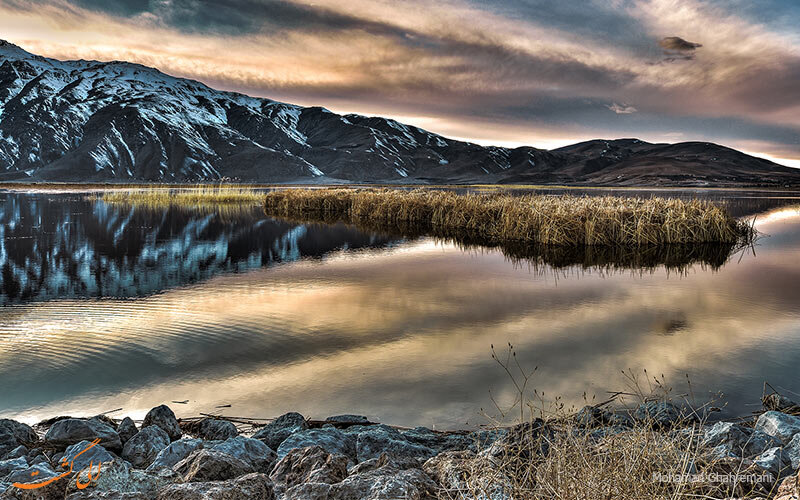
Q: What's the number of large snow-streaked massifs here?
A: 1